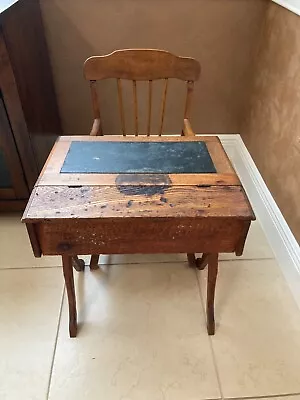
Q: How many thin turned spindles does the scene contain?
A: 4